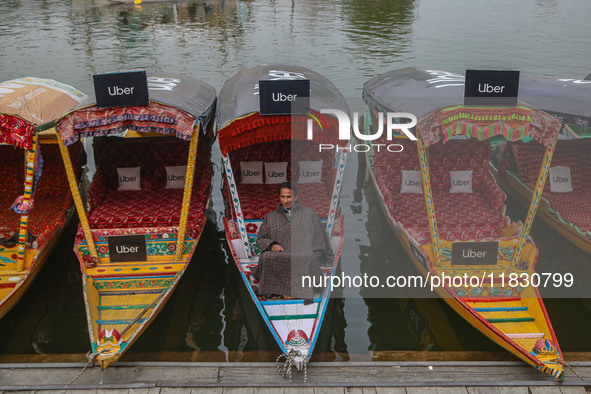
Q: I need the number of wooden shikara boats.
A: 5